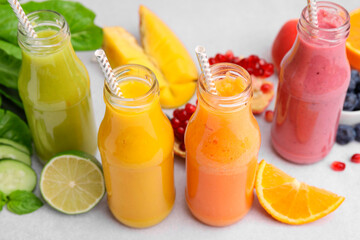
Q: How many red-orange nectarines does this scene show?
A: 1